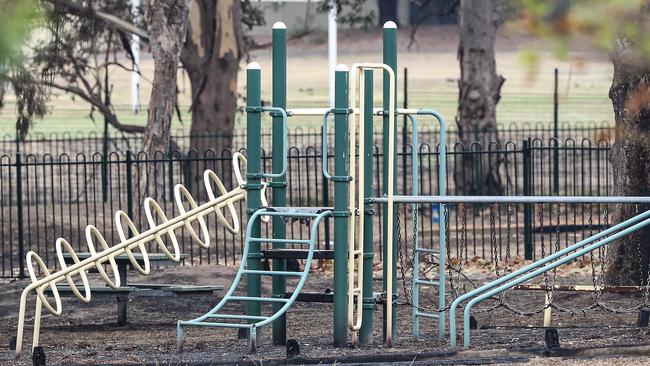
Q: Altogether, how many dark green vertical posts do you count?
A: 5